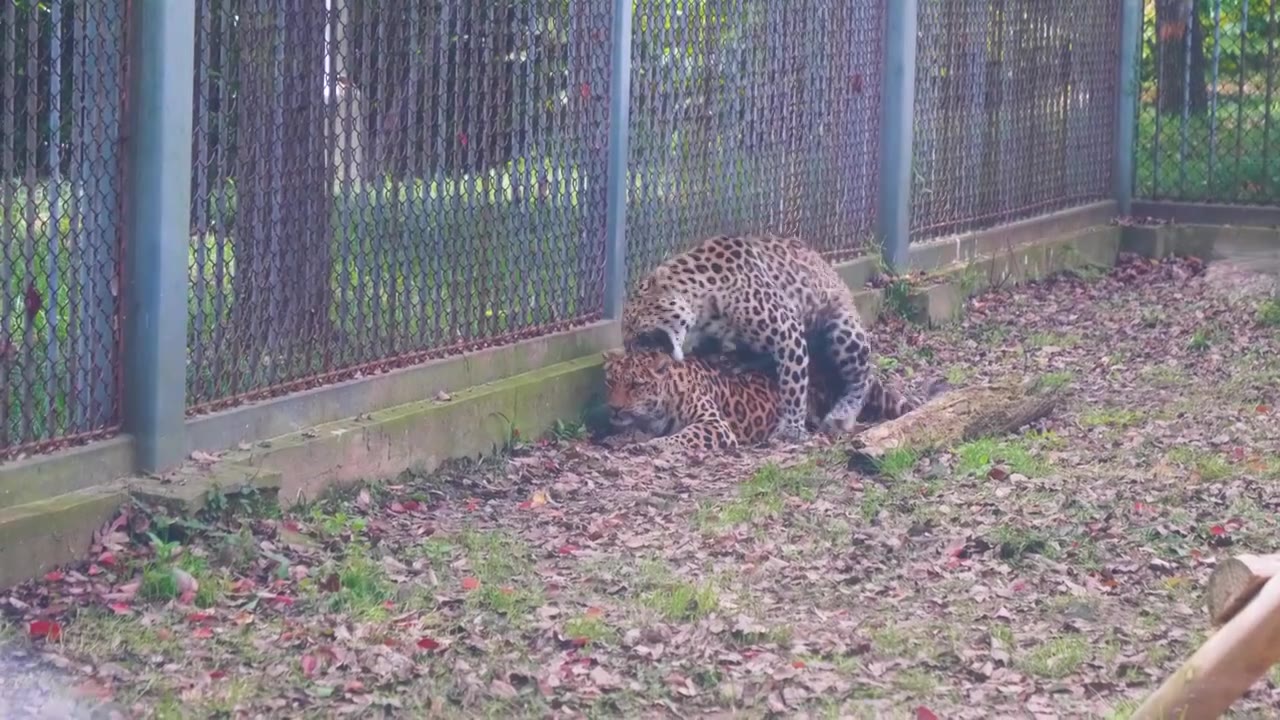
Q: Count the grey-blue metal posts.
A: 4